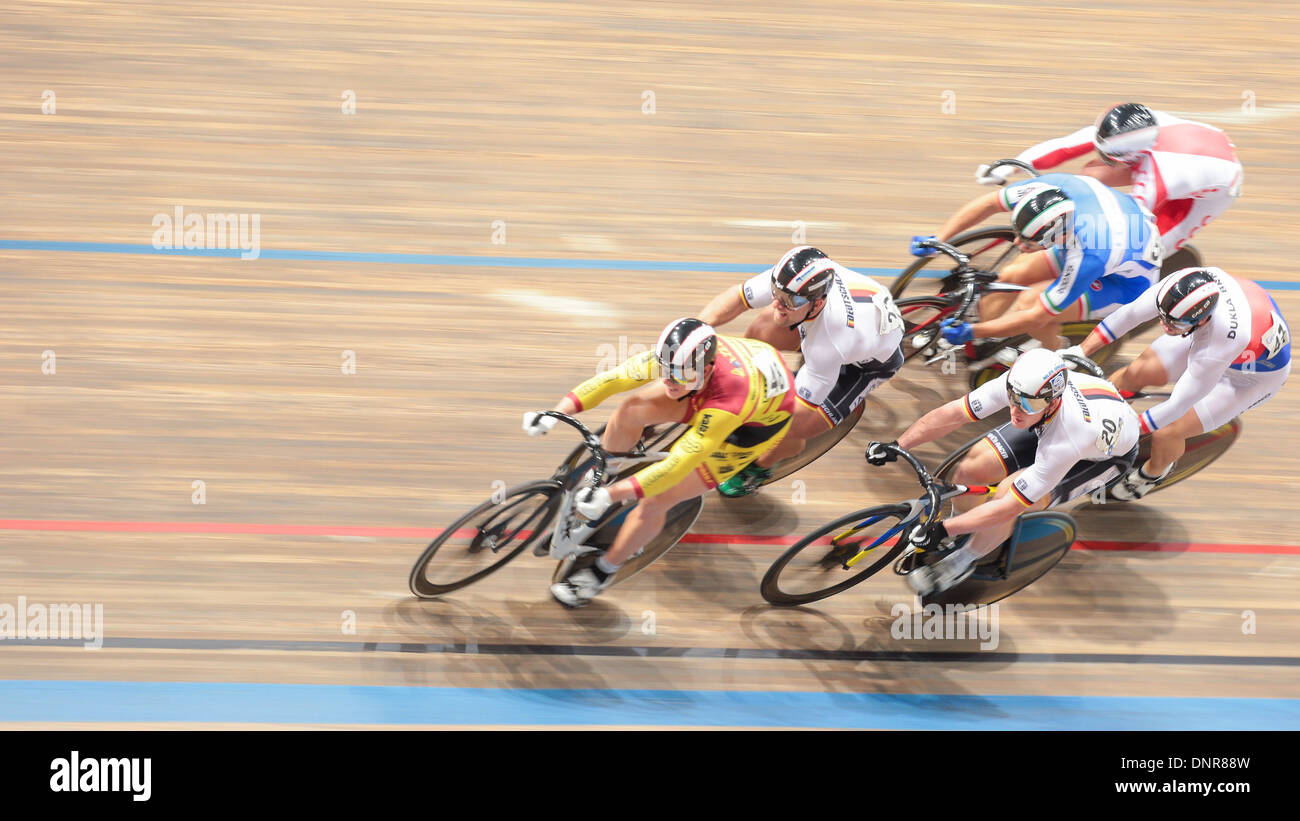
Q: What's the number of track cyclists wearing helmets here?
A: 6